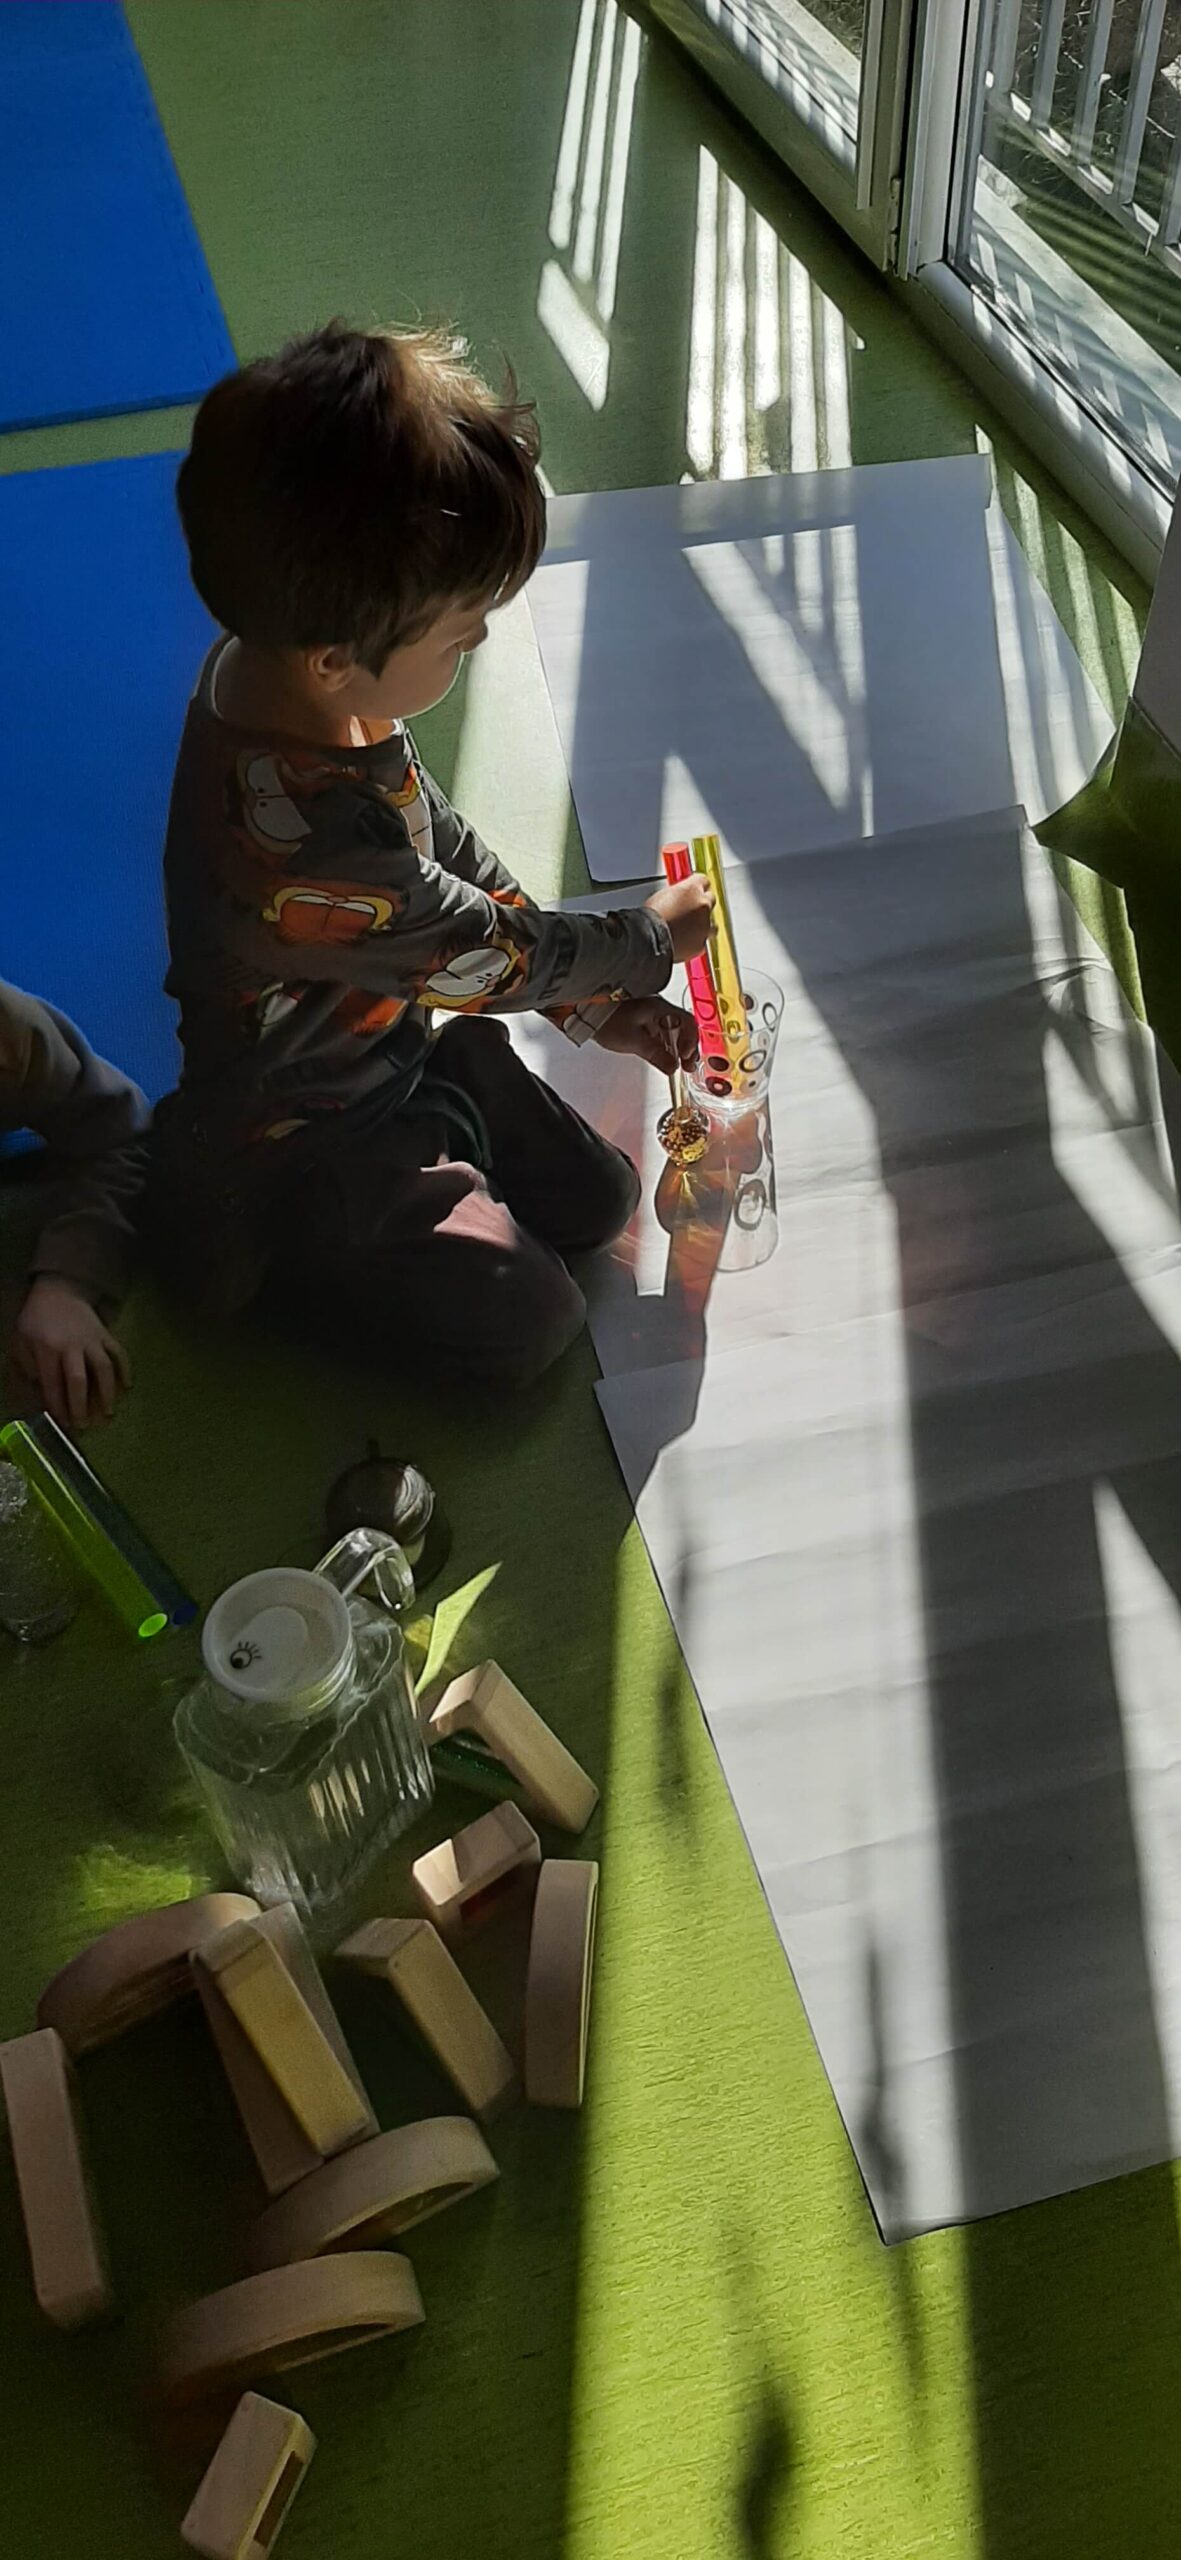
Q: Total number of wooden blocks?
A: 11